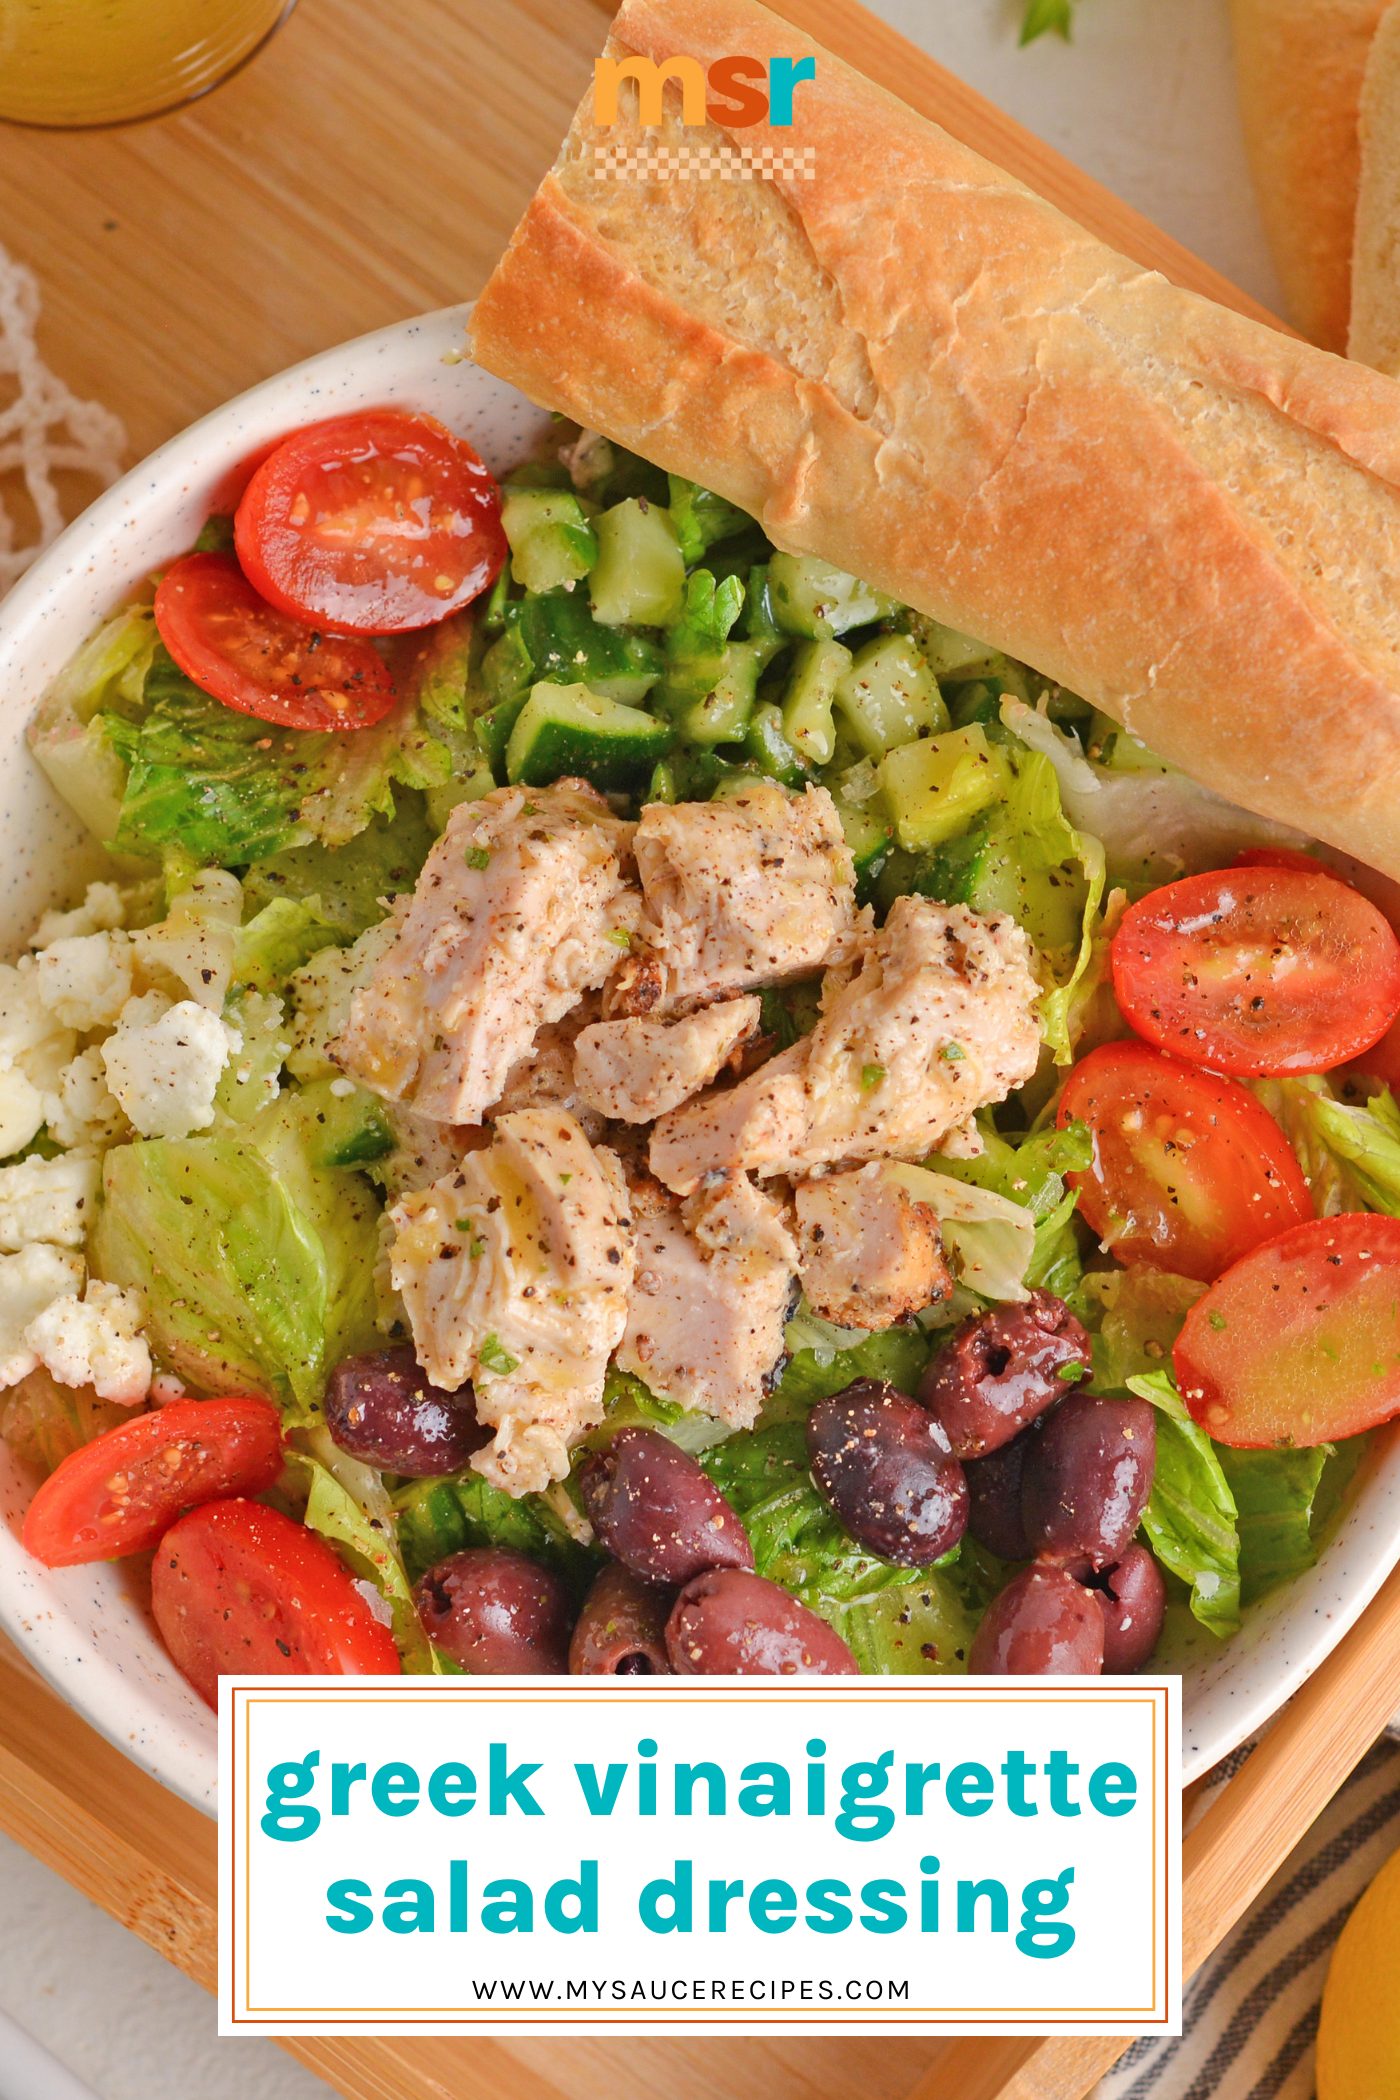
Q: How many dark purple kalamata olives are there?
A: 11